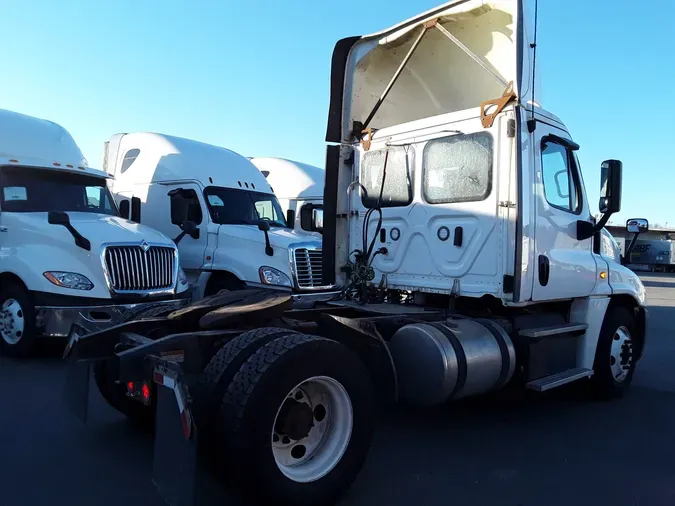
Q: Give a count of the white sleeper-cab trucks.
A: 3